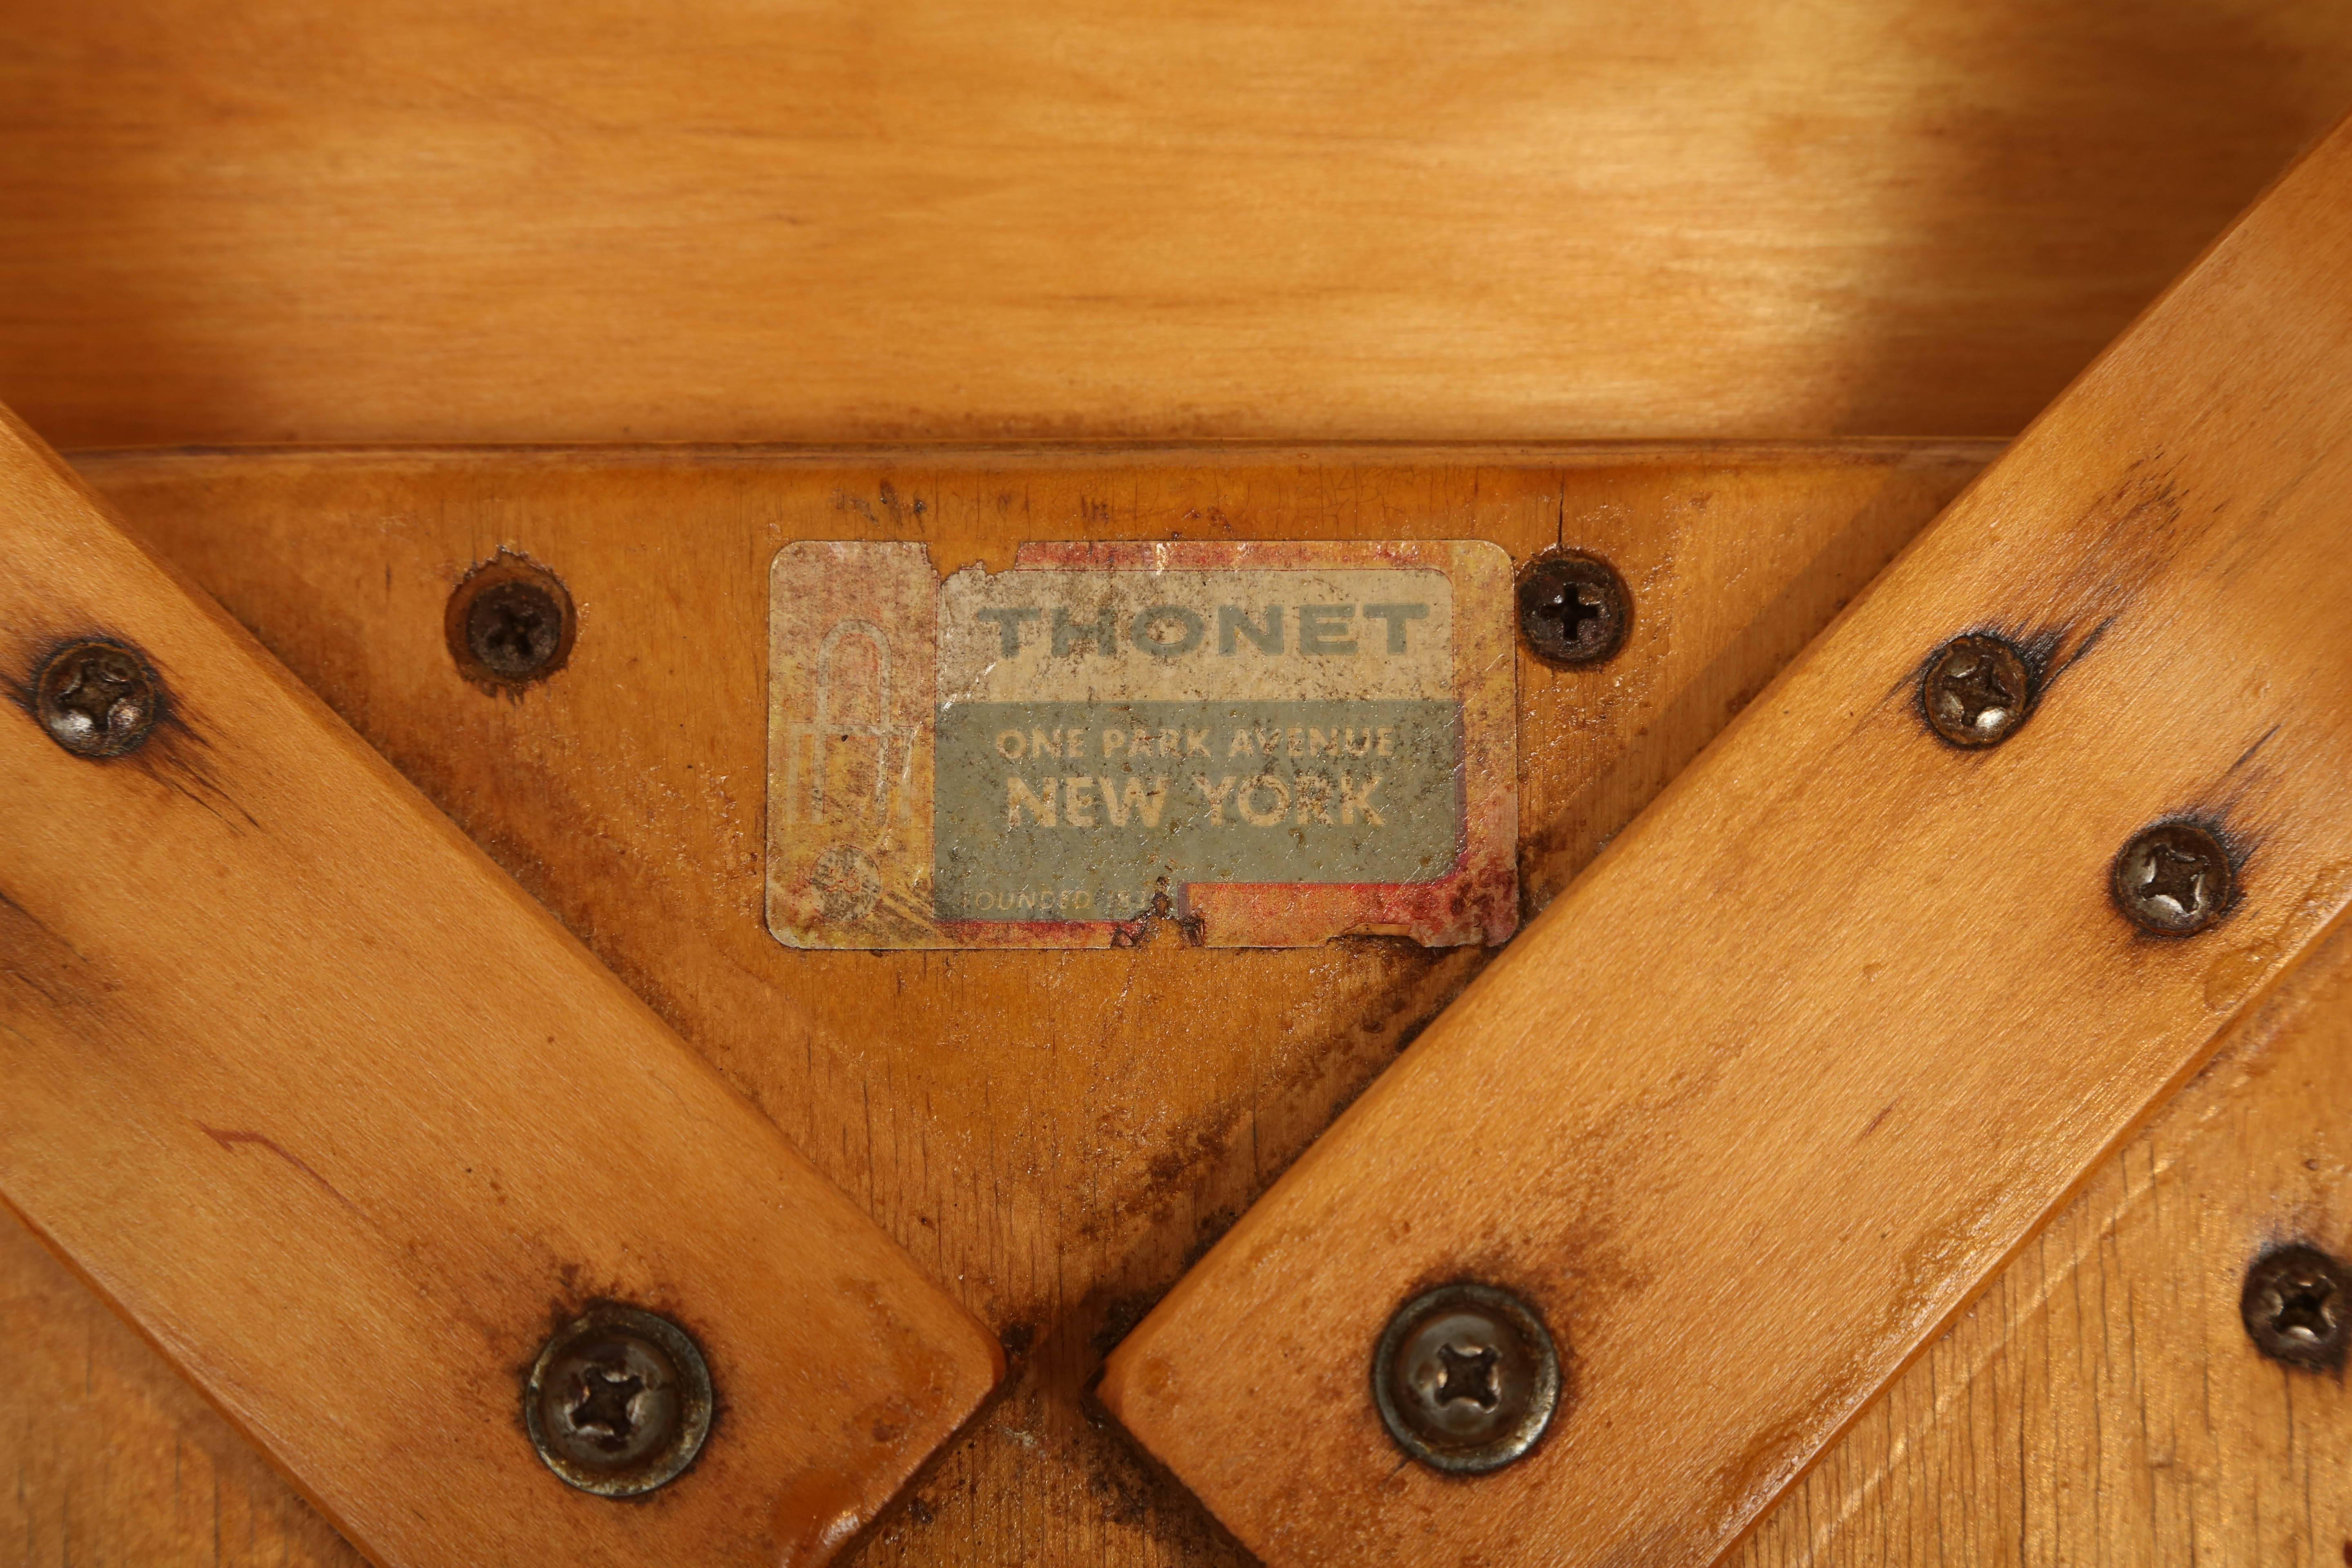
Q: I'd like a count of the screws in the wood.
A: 8